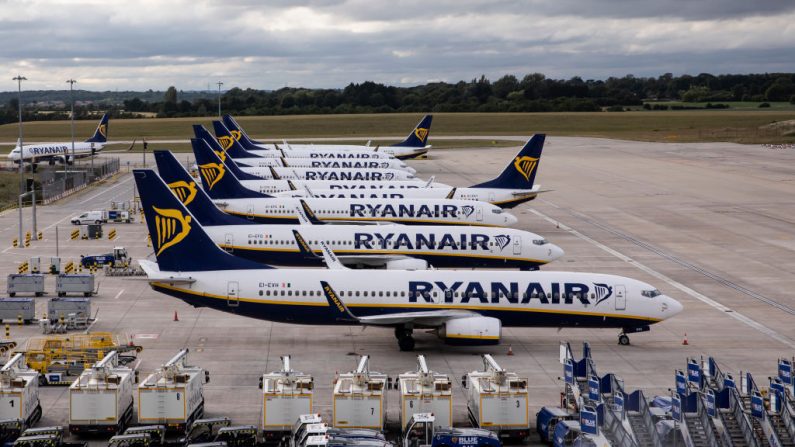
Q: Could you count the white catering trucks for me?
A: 7